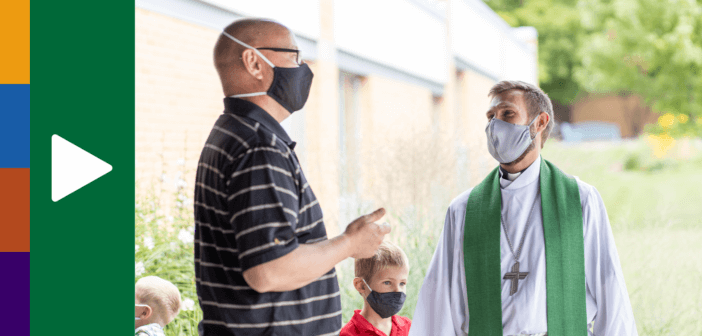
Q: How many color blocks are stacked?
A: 4